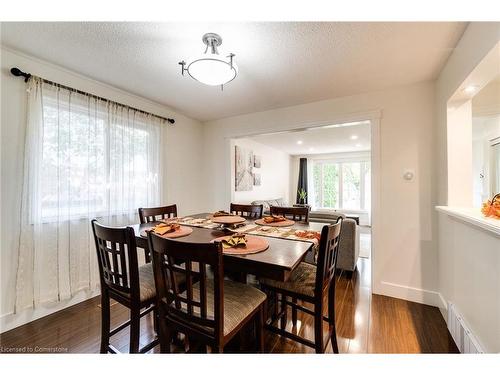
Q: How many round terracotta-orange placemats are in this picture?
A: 4